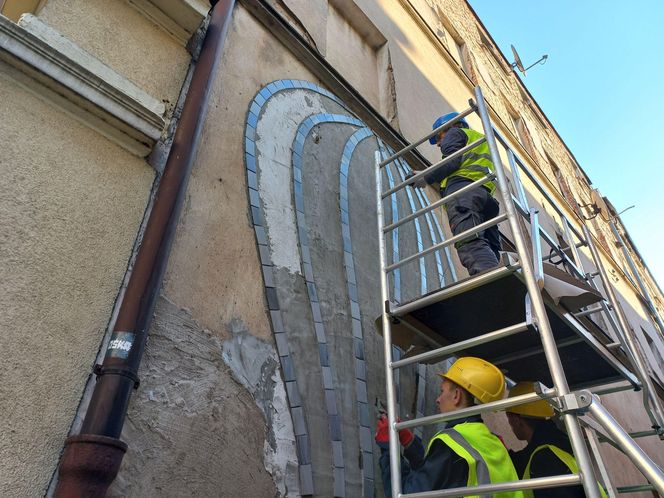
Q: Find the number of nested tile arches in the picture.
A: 3